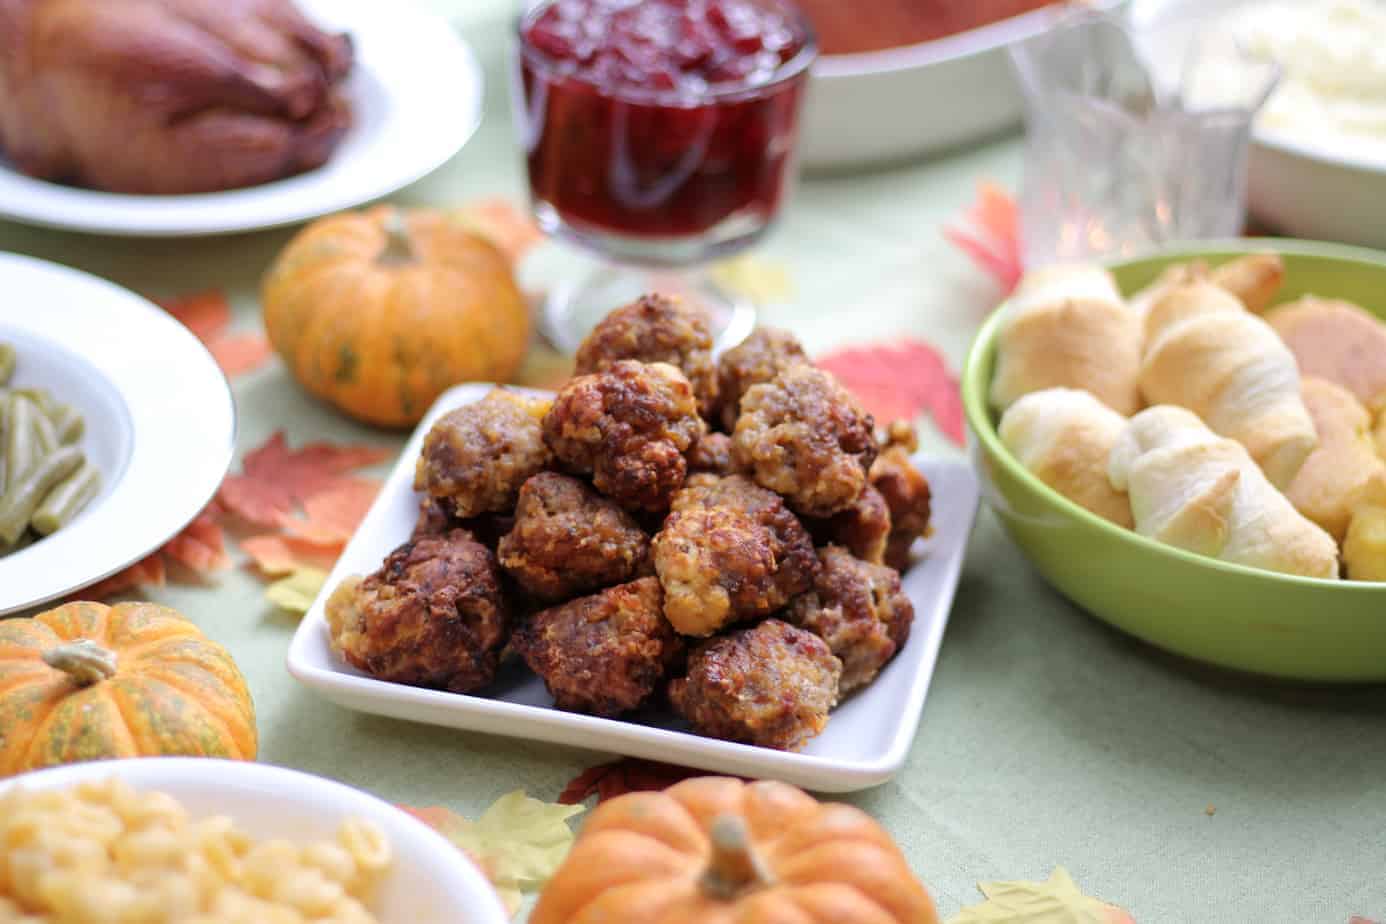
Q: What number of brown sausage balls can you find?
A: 15